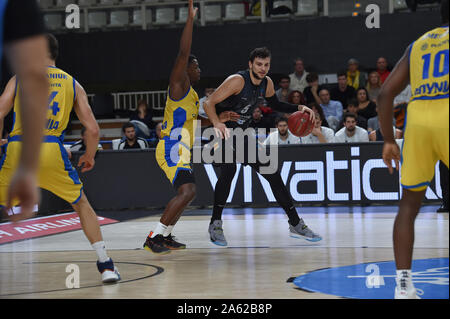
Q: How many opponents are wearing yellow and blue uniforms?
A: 3